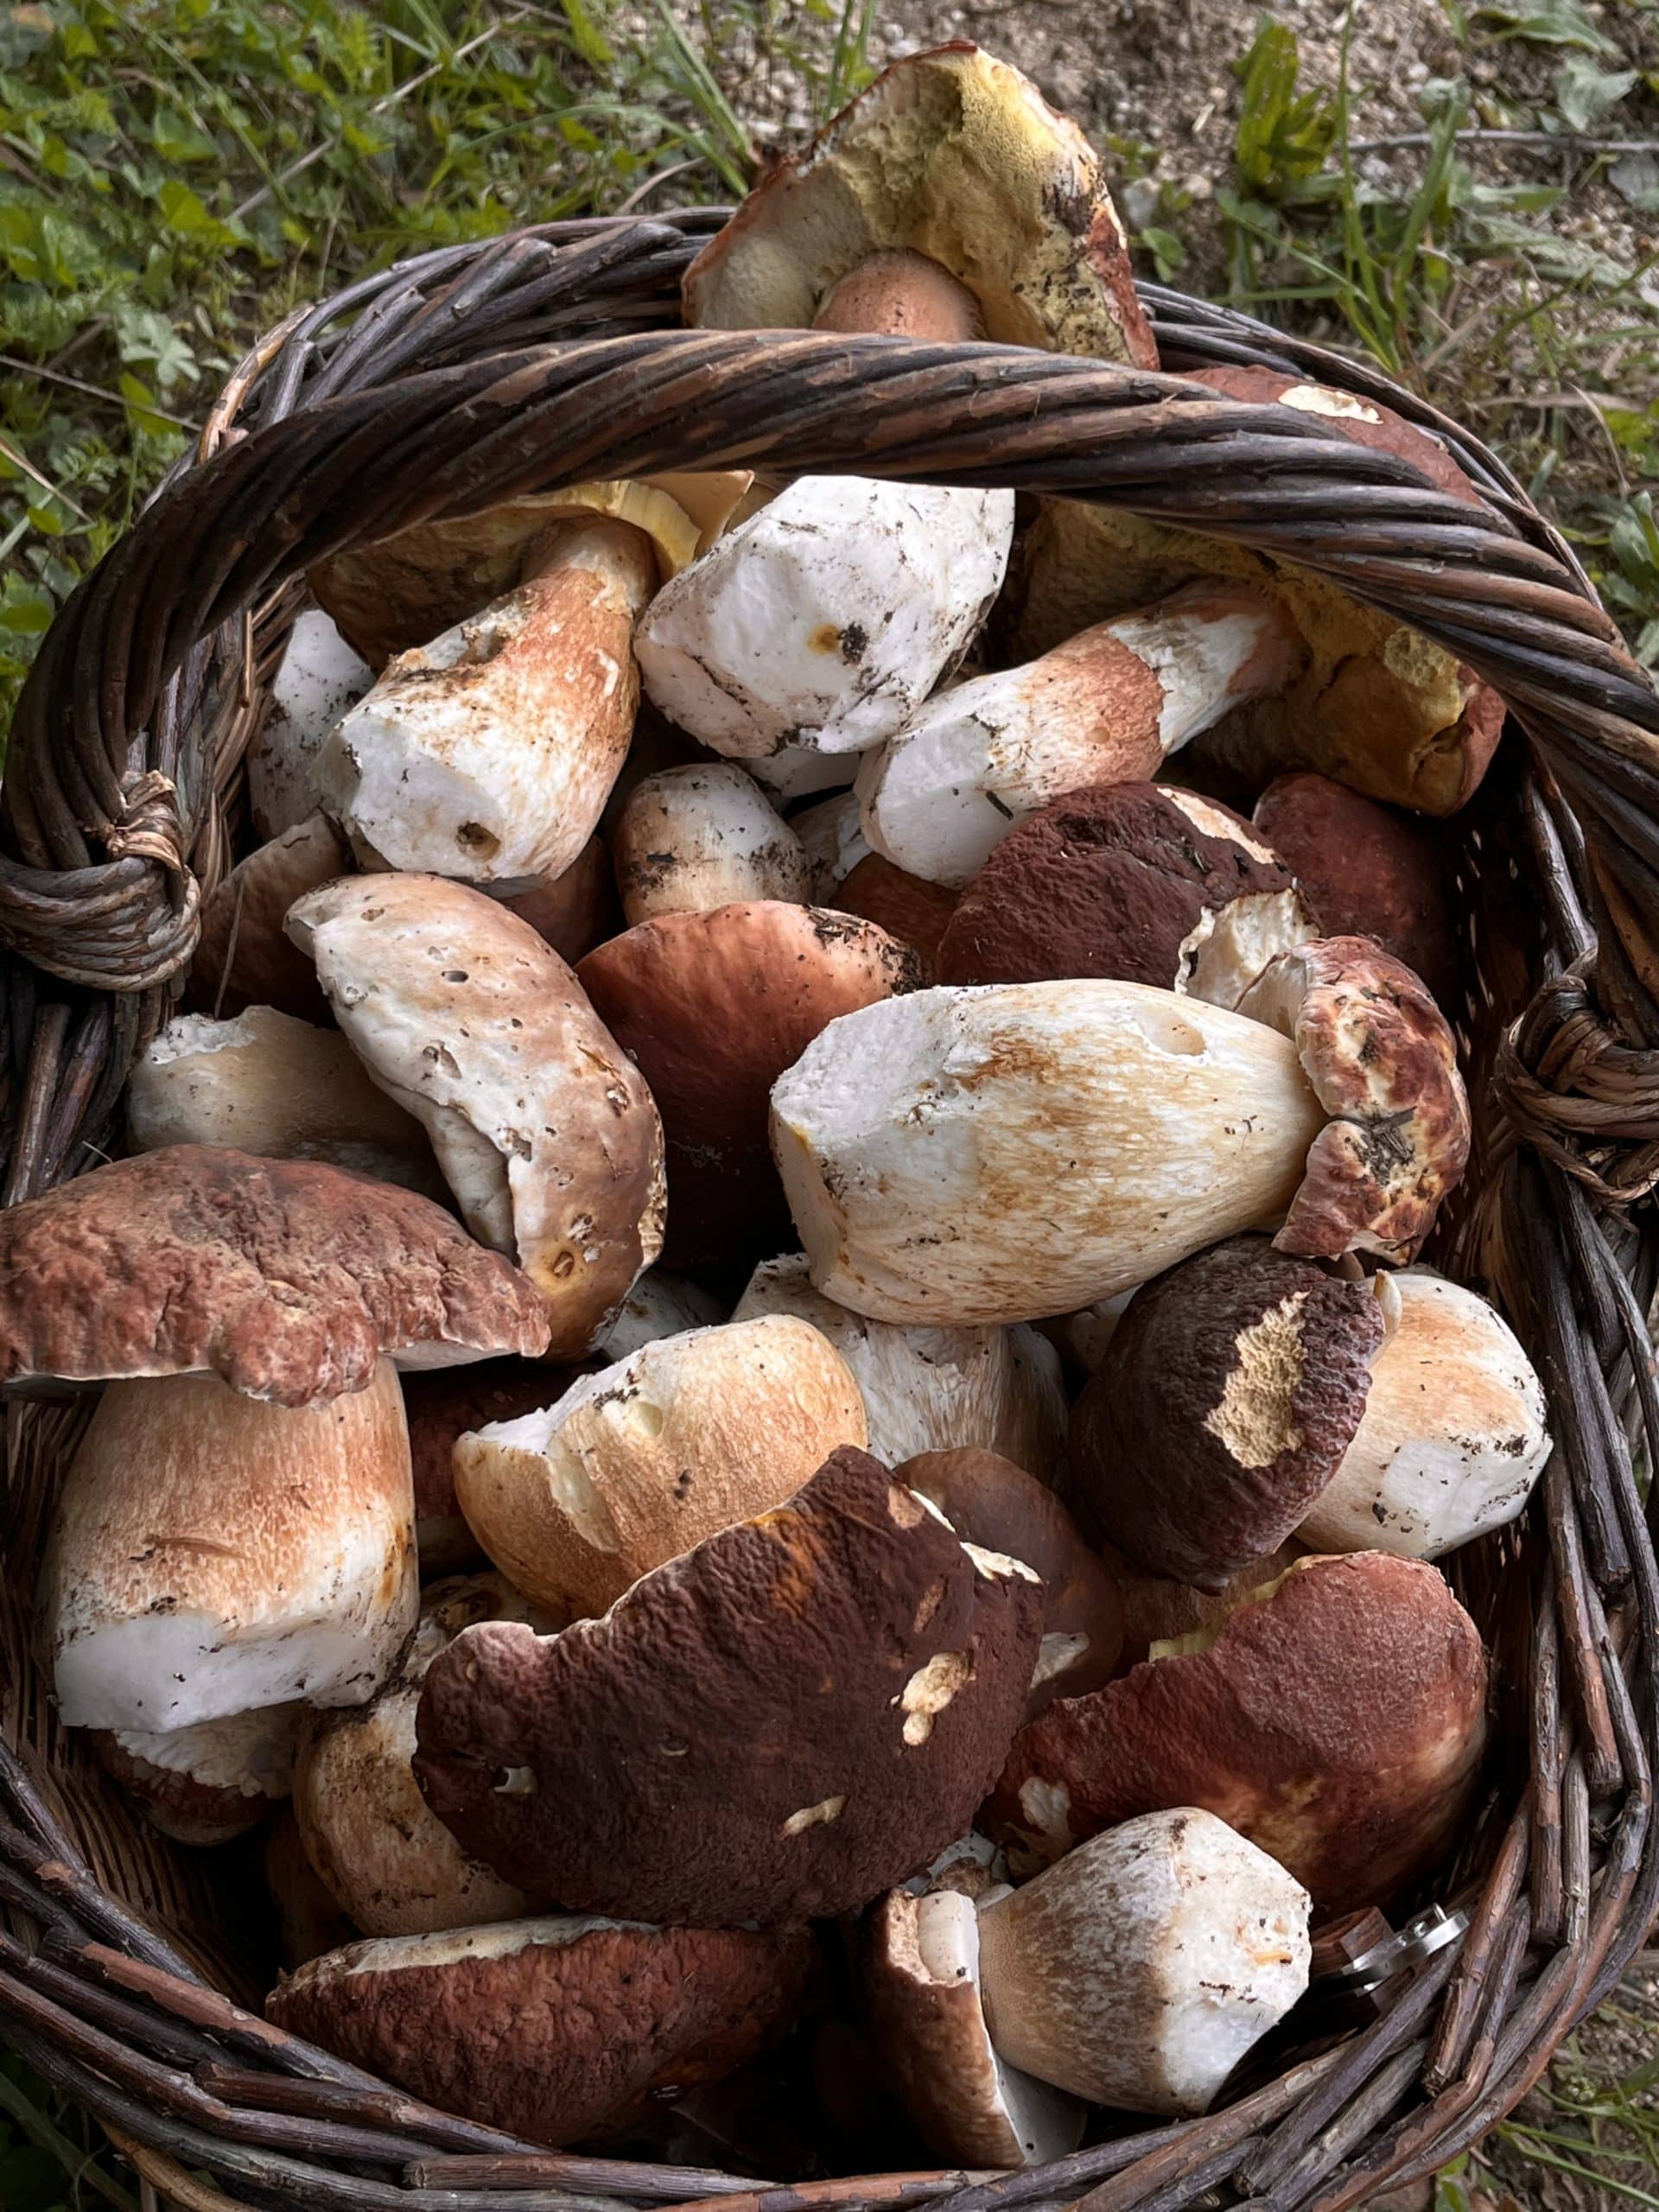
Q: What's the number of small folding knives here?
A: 1